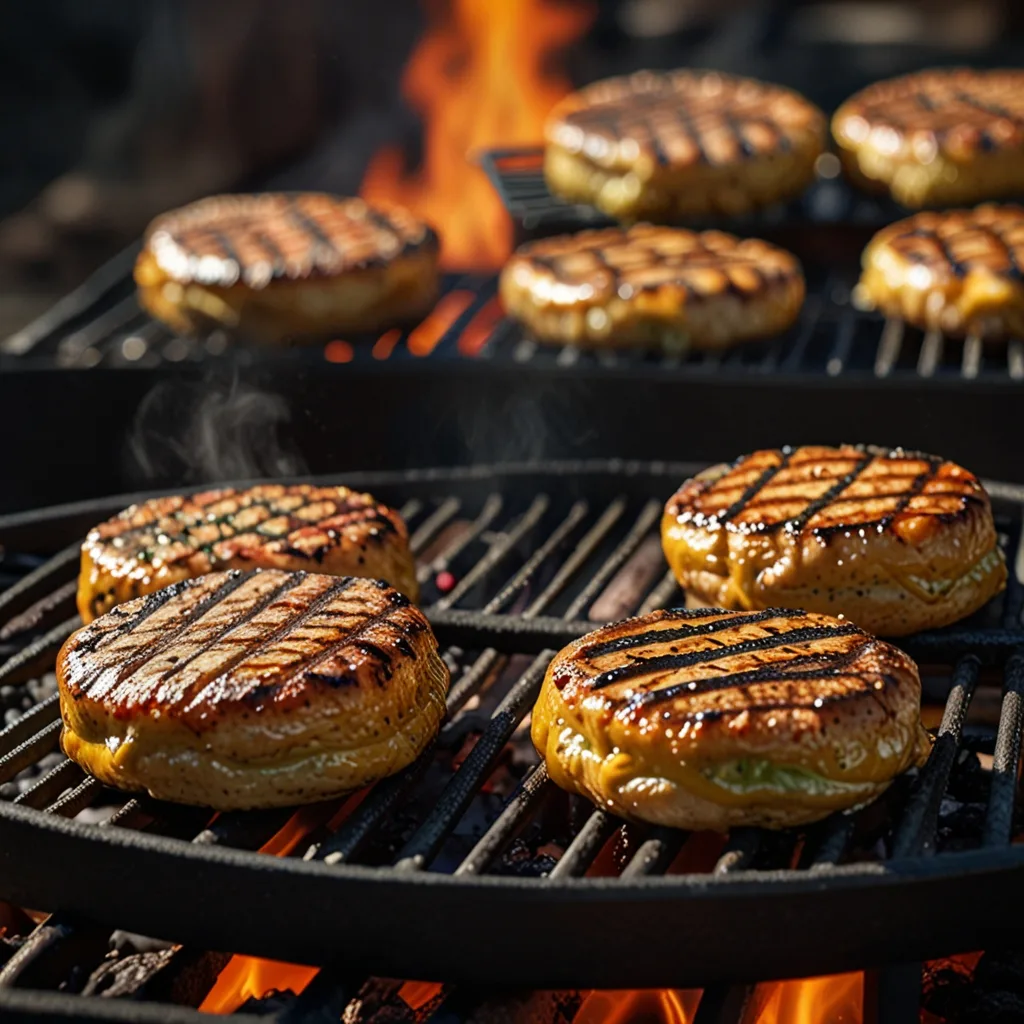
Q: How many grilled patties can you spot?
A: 9